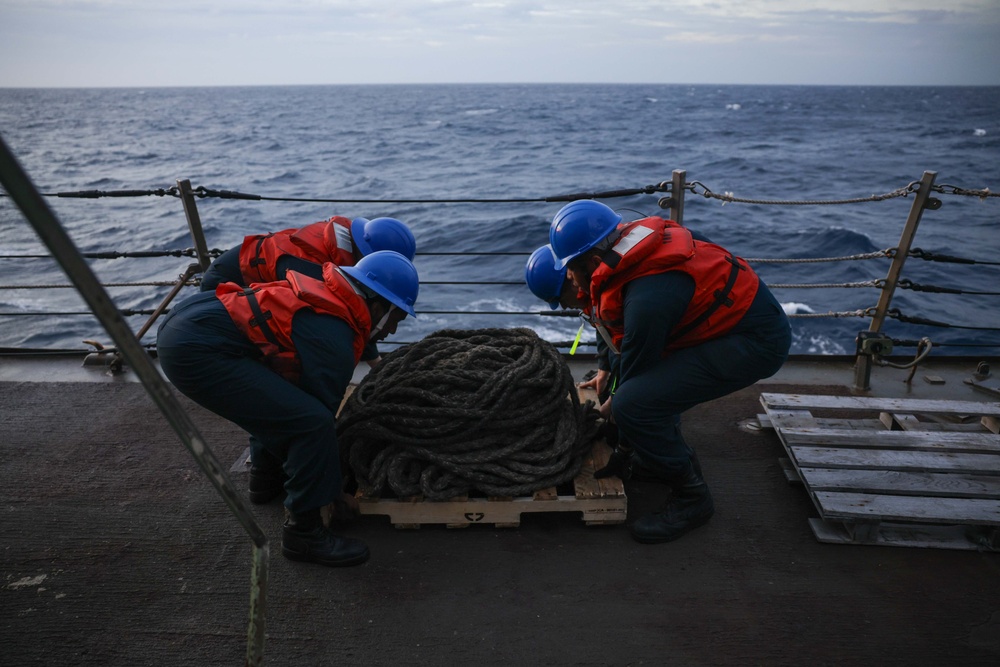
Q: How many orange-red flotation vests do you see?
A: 4